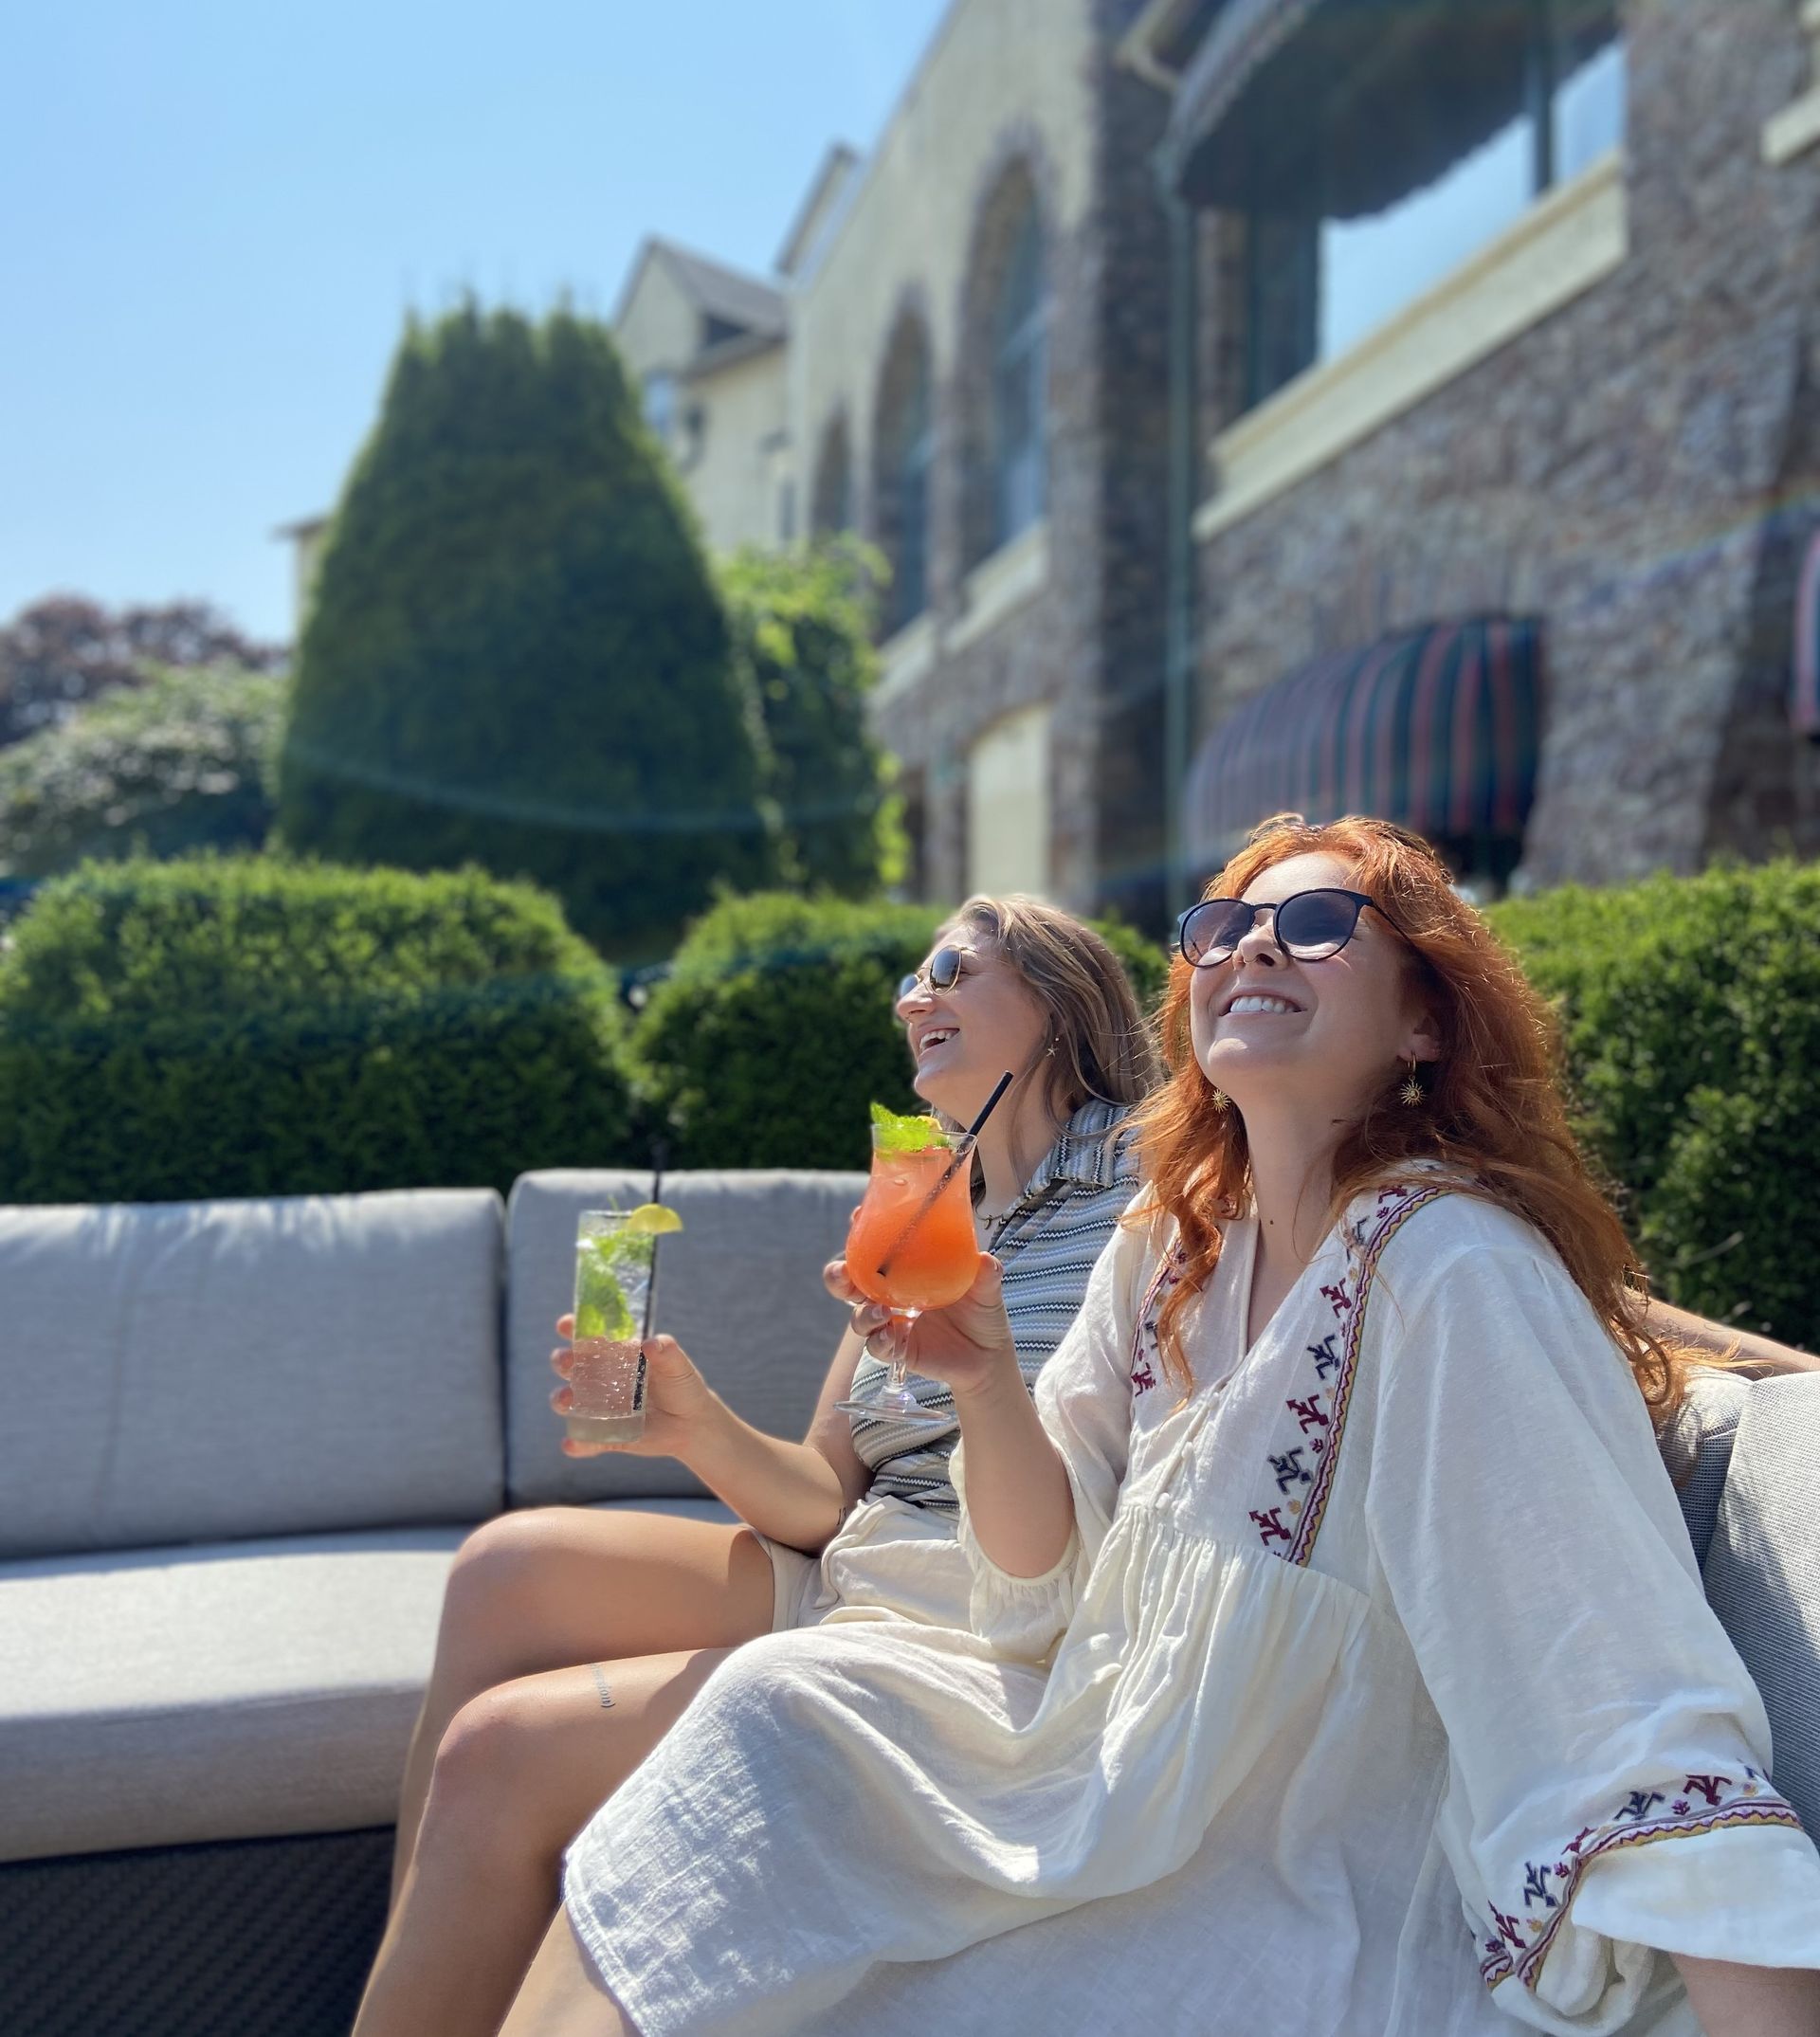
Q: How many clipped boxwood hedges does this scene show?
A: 3